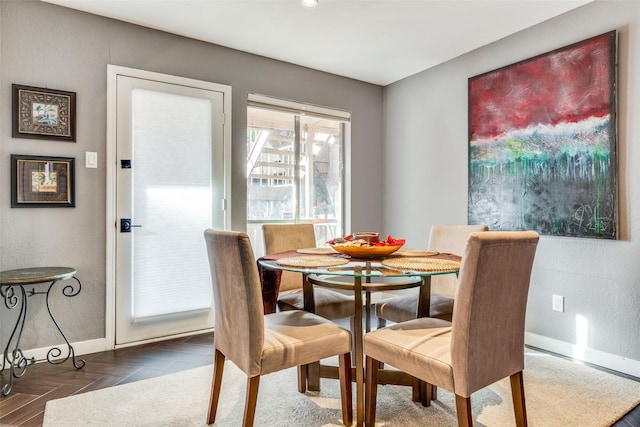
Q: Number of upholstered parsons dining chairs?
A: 4